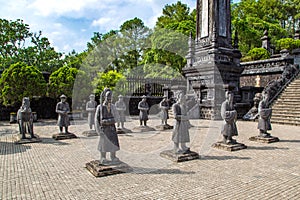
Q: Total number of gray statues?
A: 10